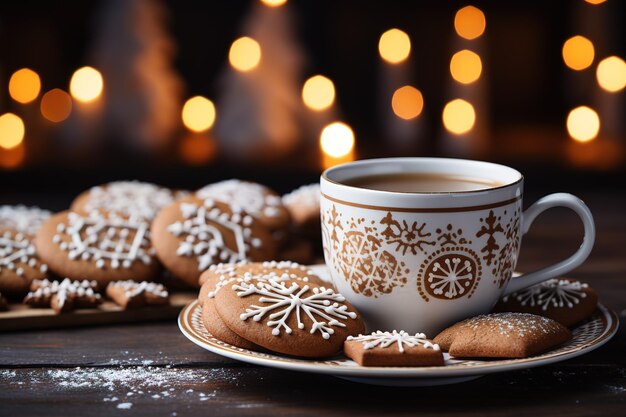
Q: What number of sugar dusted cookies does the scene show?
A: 1